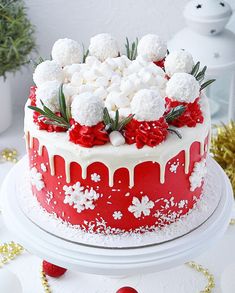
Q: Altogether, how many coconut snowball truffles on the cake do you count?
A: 9